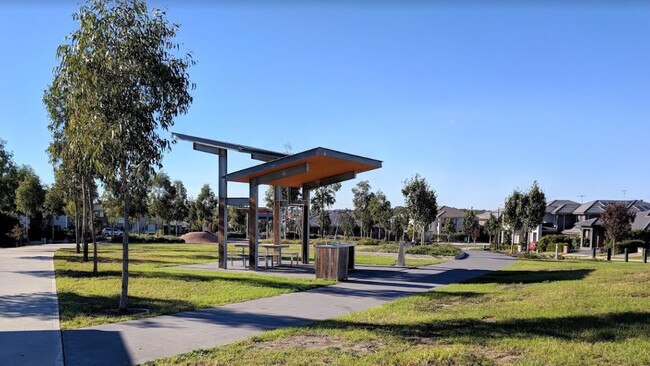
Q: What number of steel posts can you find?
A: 4